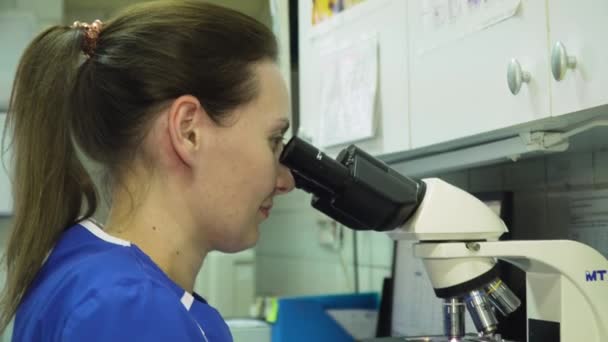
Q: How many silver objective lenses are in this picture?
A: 3